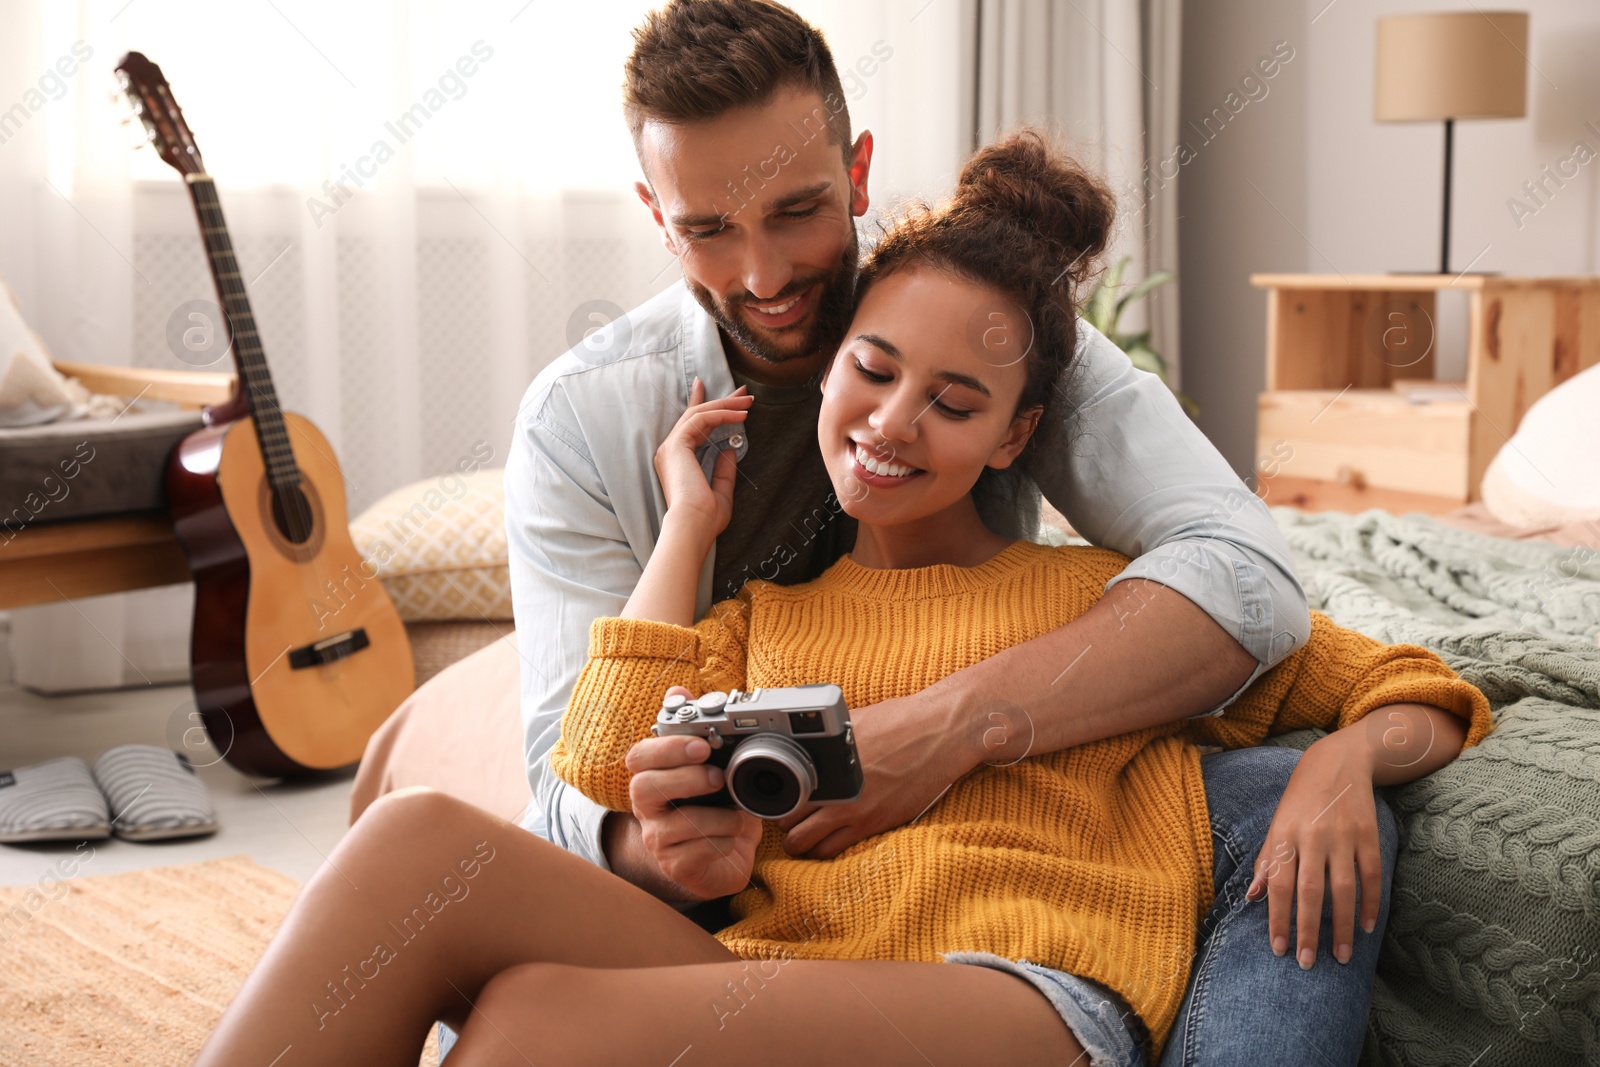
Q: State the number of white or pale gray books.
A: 1